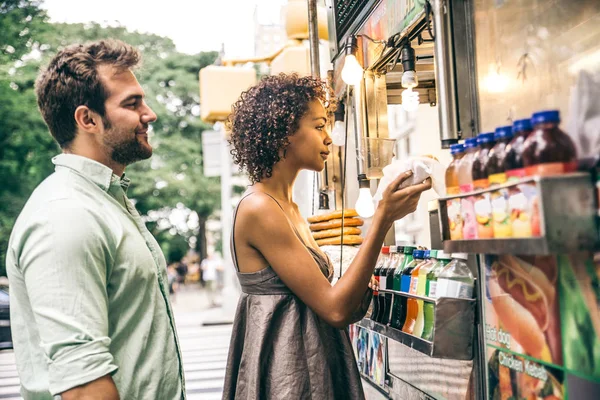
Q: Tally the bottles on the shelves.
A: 15